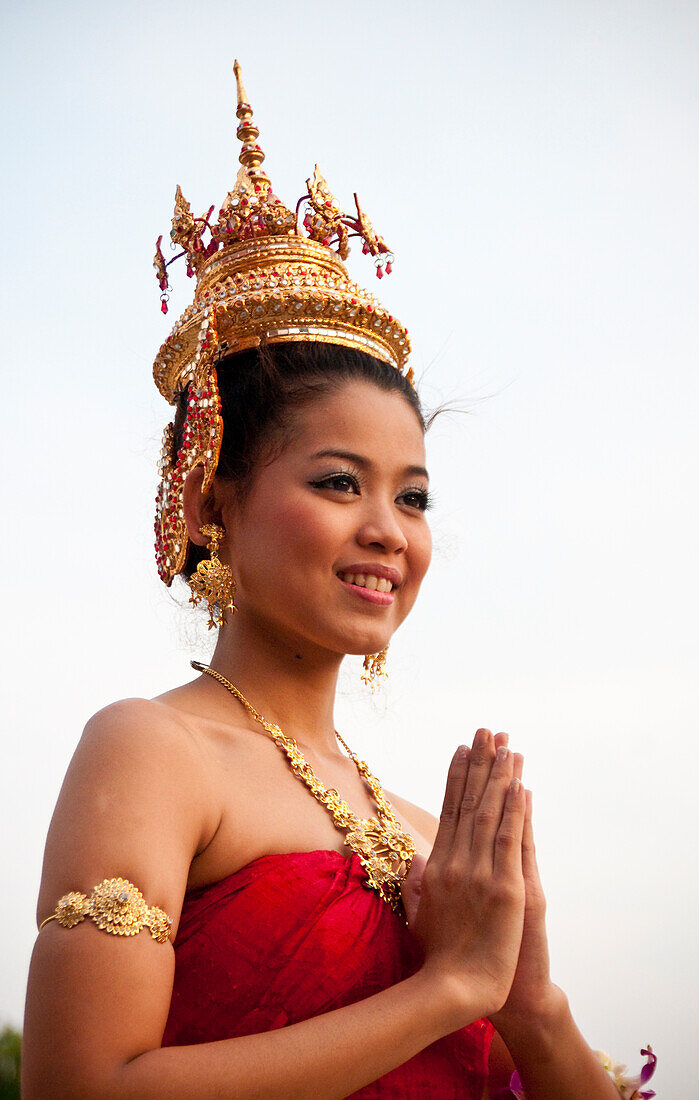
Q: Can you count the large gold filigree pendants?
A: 1